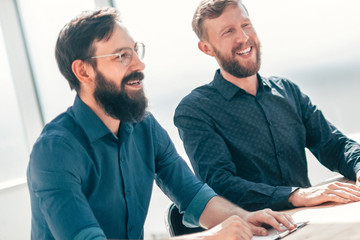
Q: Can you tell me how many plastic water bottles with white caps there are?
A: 0